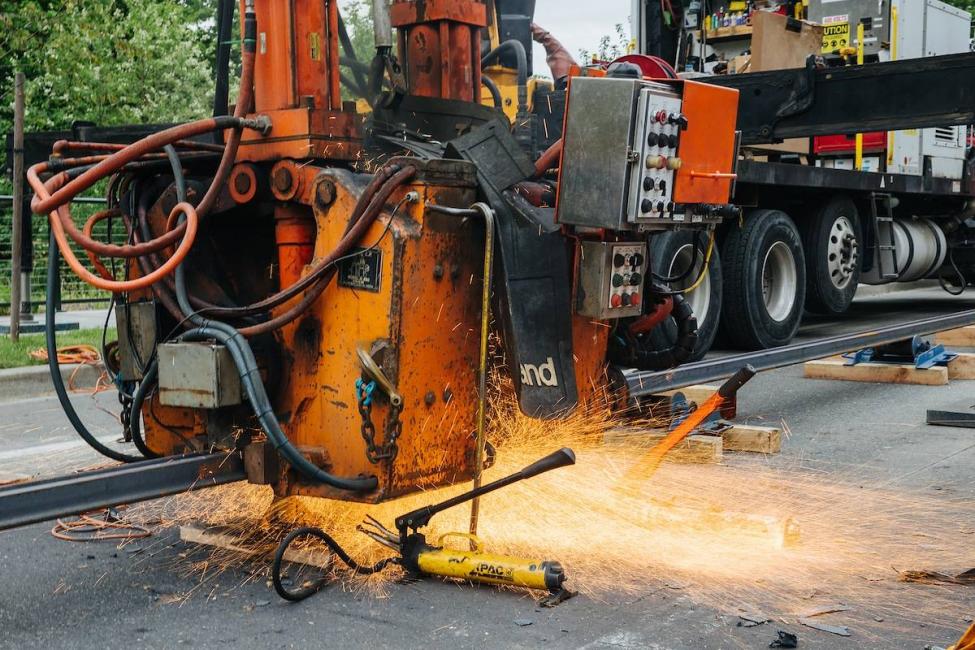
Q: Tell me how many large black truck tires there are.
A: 3